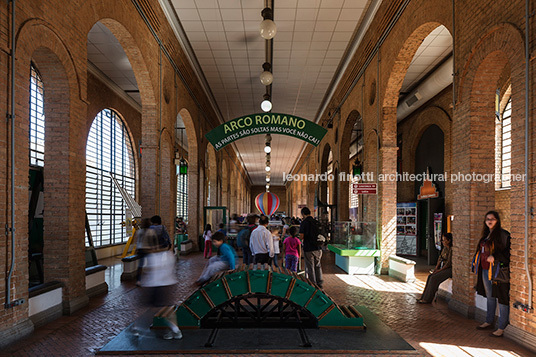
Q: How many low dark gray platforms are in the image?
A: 1